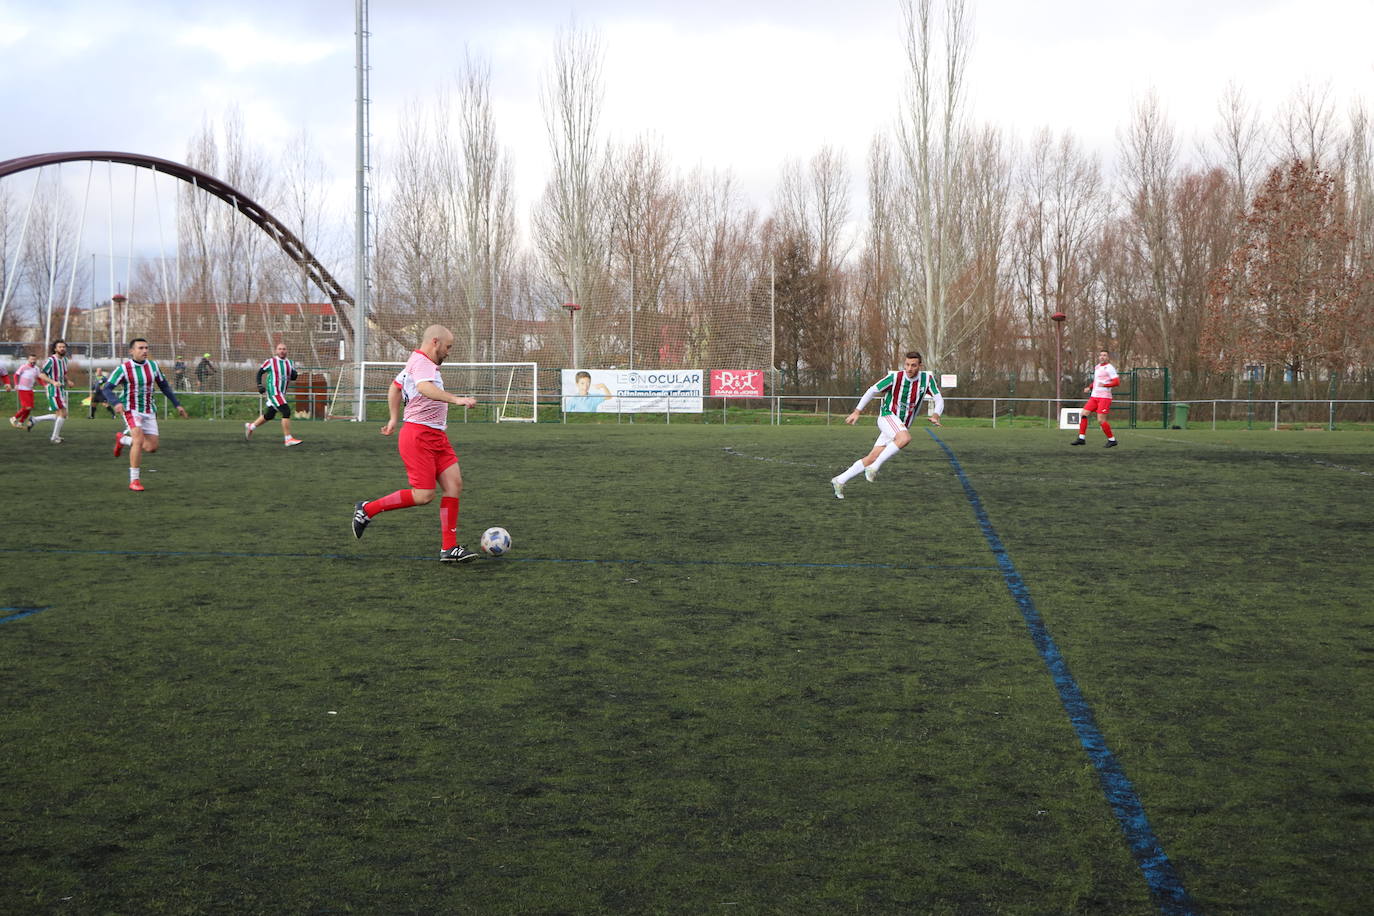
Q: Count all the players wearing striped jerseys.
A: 4